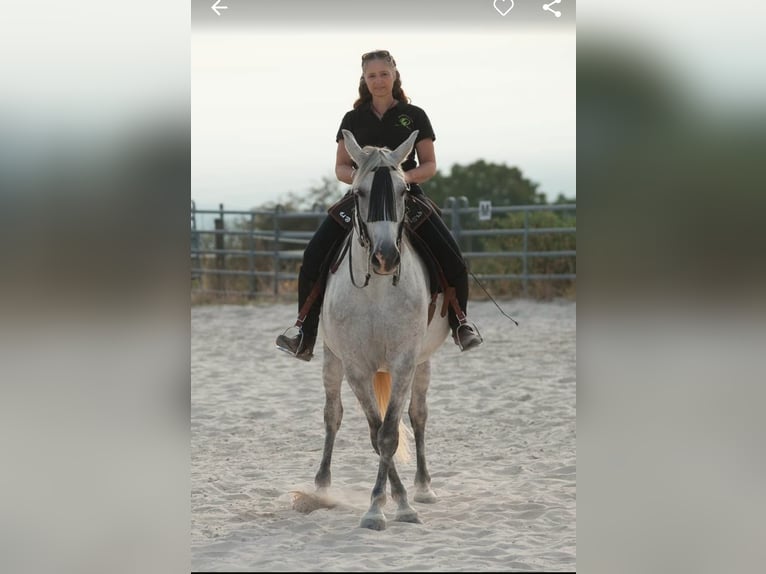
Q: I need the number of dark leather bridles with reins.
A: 1